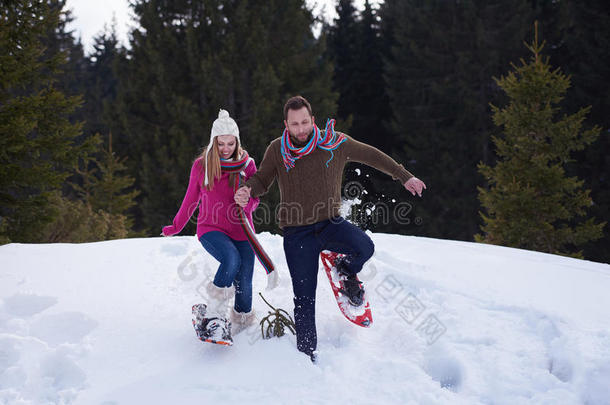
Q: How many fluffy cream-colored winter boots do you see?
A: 2